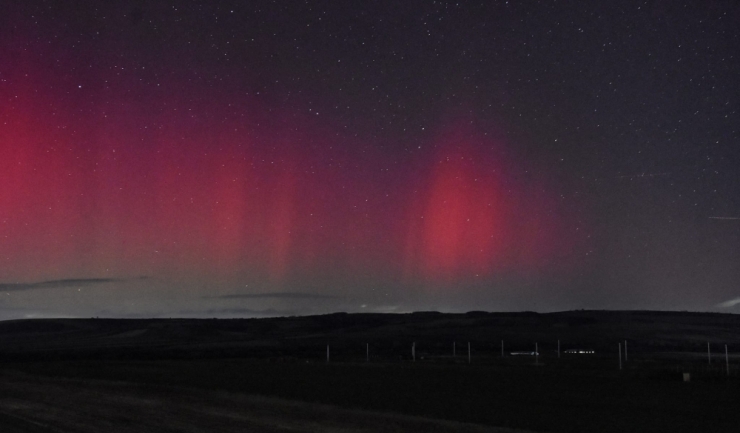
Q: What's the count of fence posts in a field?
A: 12